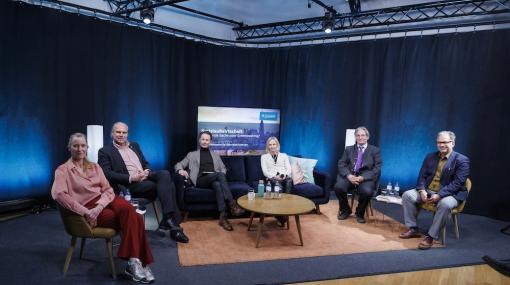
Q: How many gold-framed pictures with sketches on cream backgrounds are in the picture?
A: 0